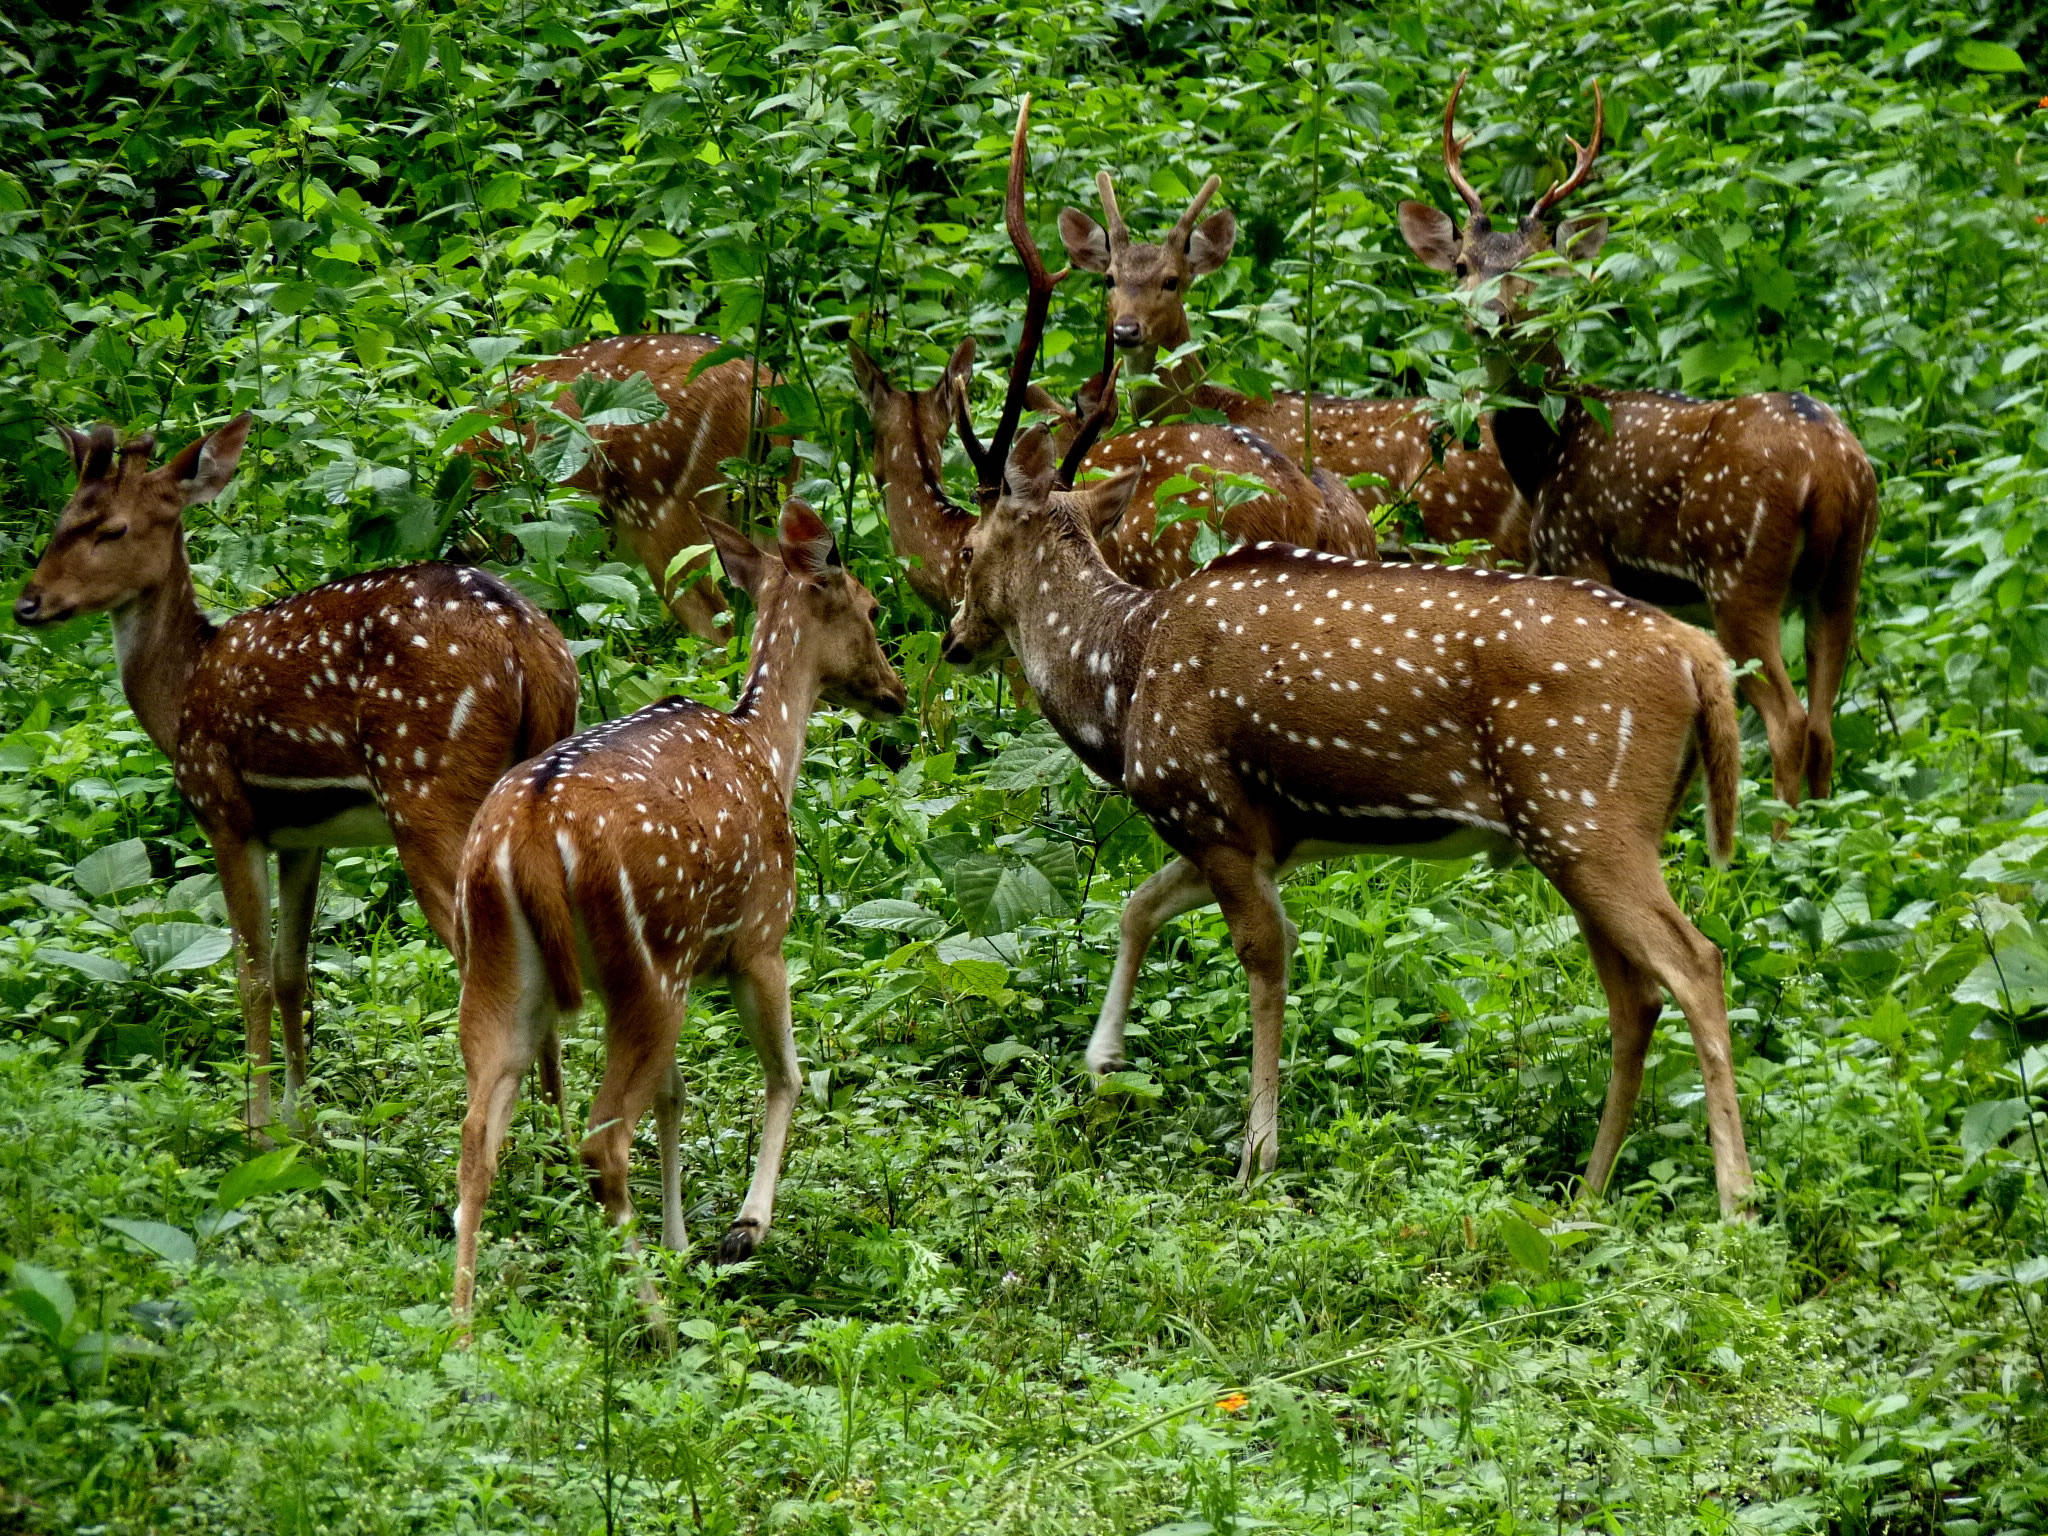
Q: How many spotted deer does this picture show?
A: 8